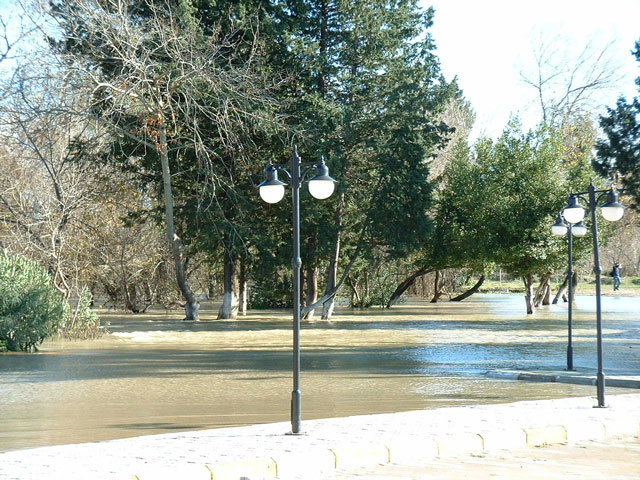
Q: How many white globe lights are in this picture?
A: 6